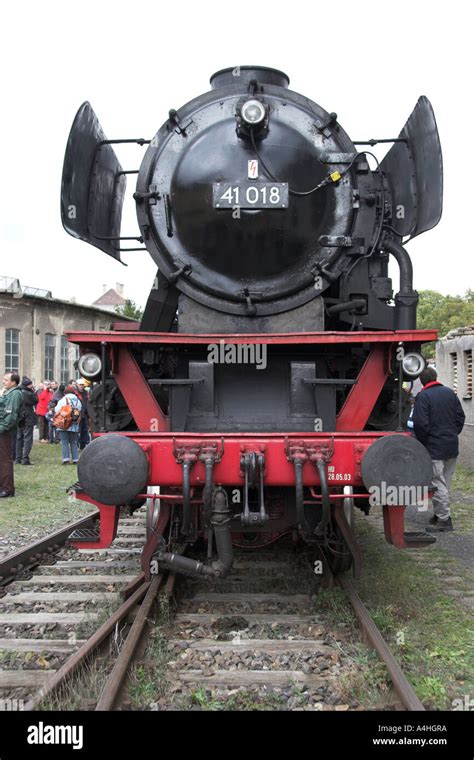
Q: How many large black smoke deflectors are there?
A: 2